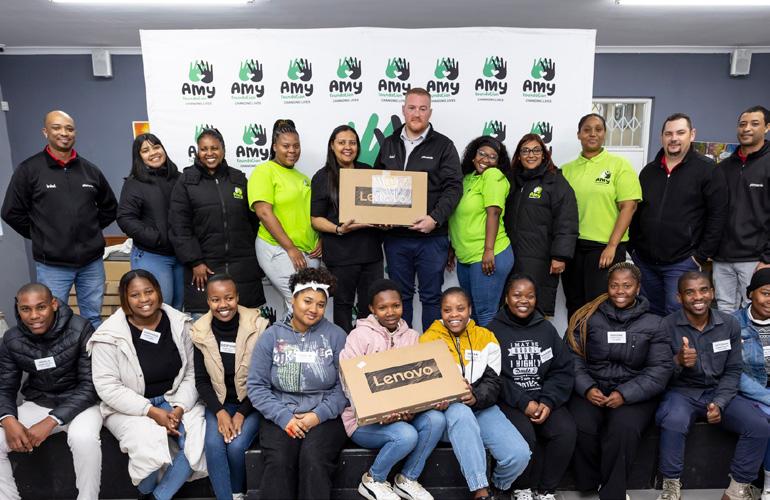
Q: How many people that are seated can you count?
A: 10